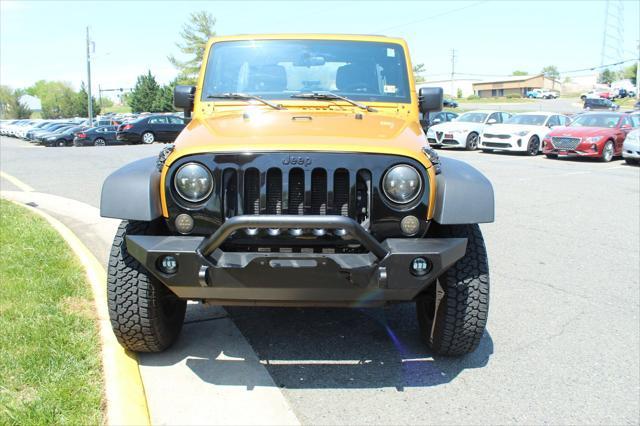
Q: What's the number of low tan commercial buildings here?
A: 1